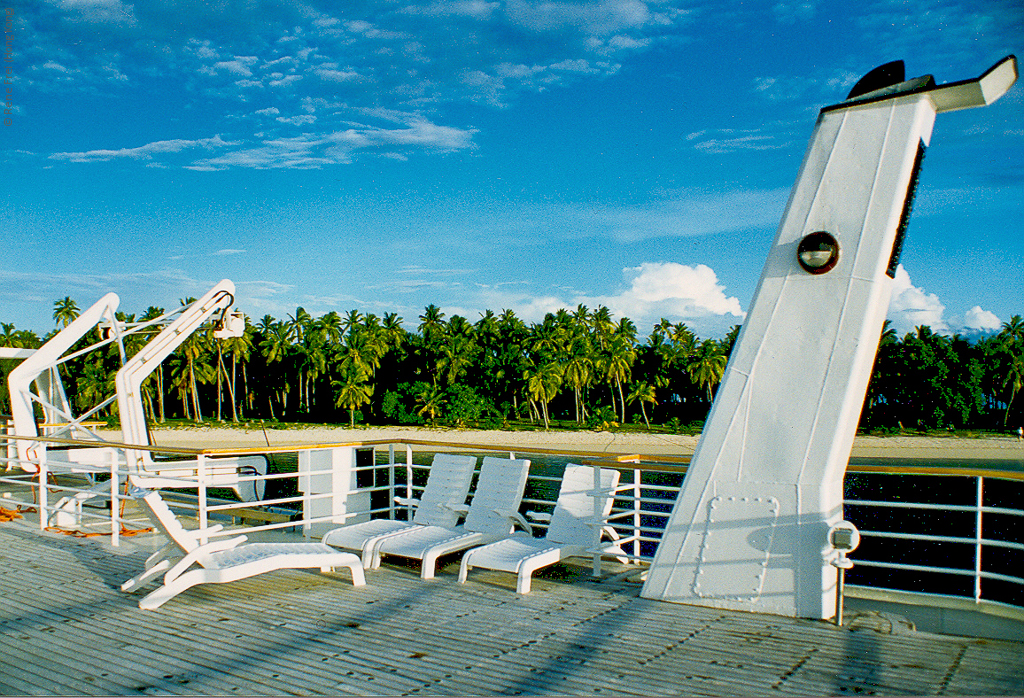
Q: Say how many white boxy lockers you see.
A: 1